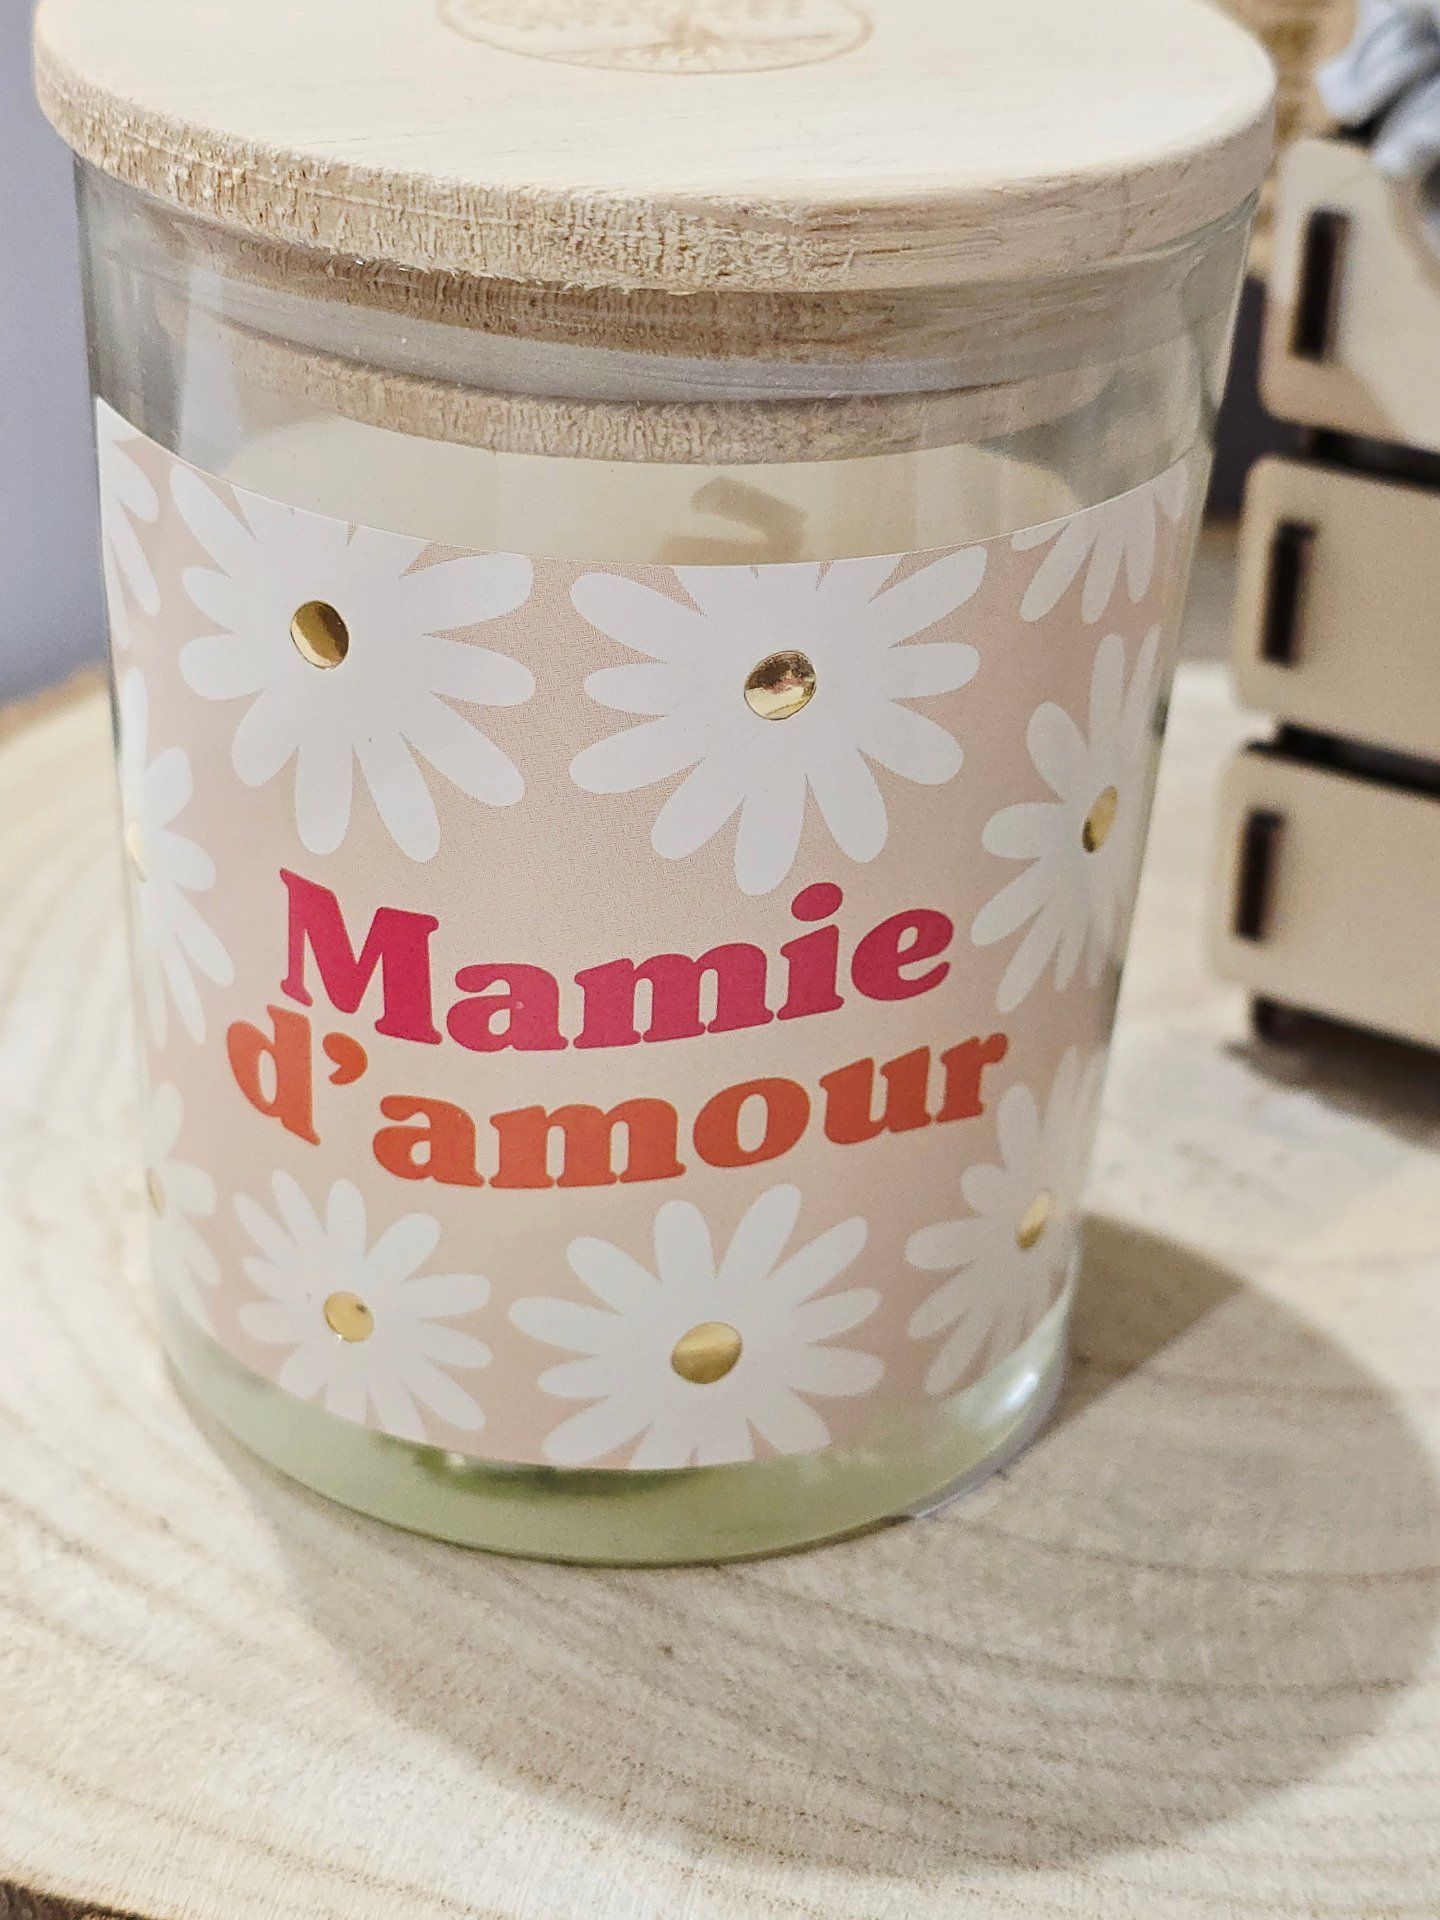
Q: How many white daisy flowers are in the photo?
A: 10